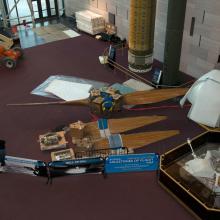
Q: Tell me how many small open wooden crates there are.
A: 2